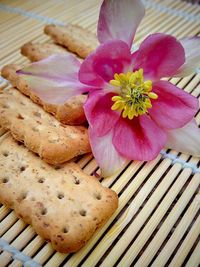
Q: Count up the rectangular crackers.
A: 5